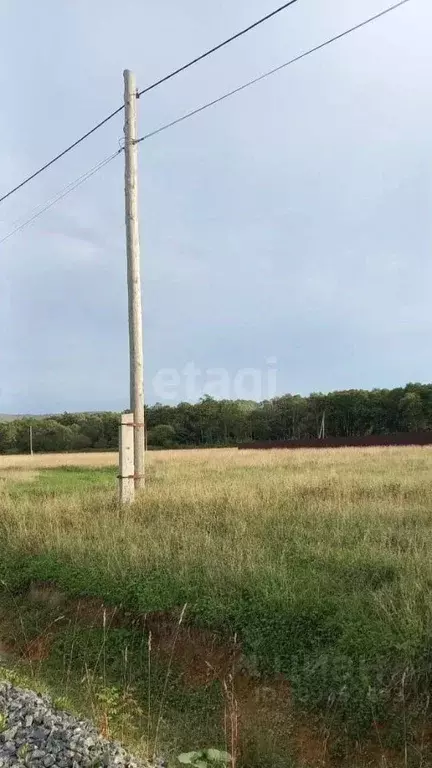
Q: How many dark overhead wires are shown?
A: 2